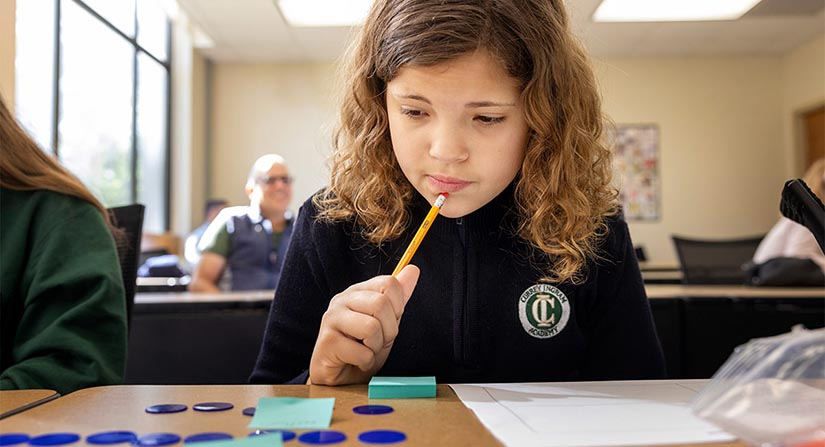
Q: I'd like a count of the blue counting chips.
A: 12